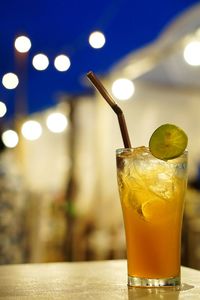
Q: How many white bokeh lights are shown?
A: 11